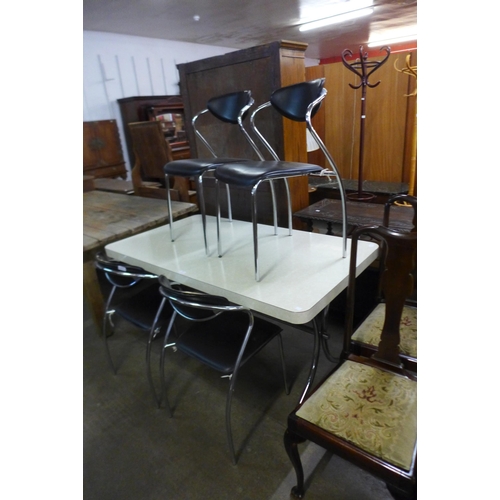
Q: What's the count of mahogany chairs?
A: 2